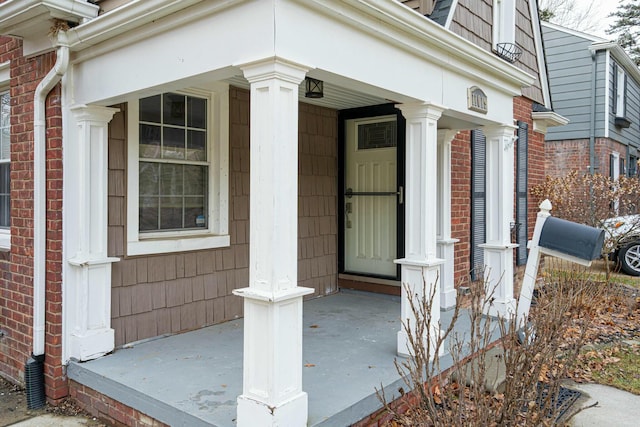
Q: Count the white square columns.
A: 5